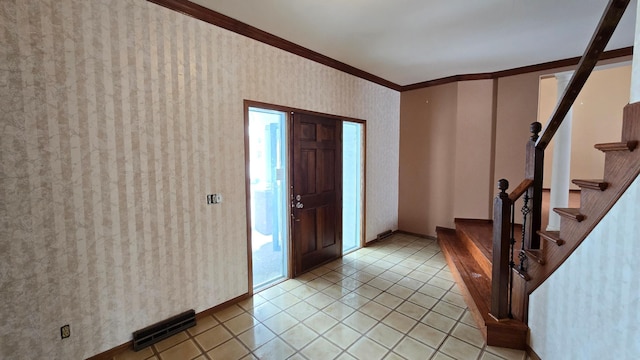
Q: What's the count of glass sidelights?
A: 2